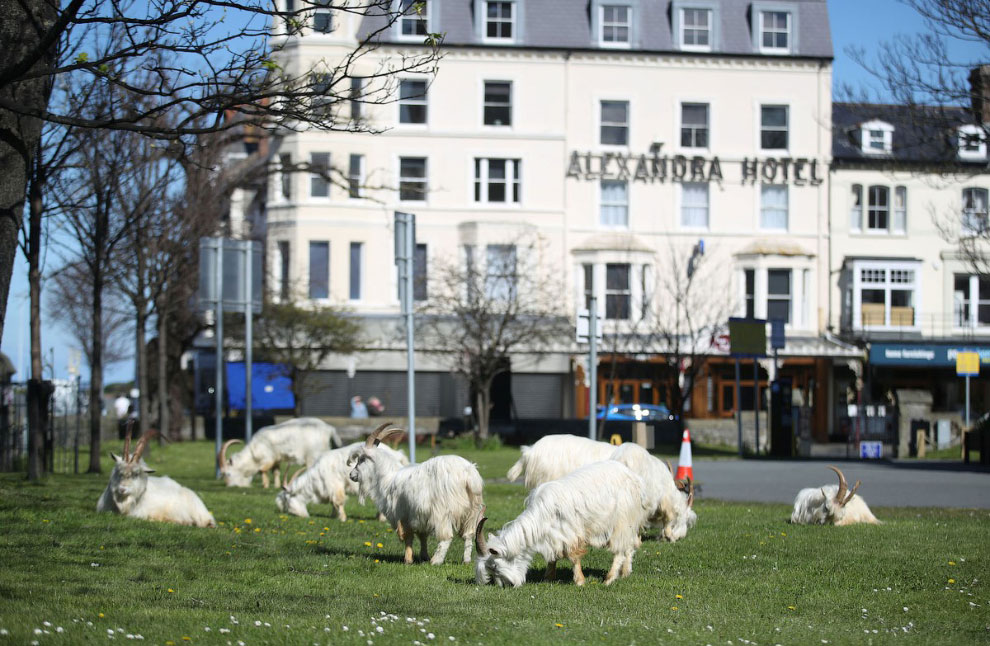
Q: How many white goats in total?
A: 8